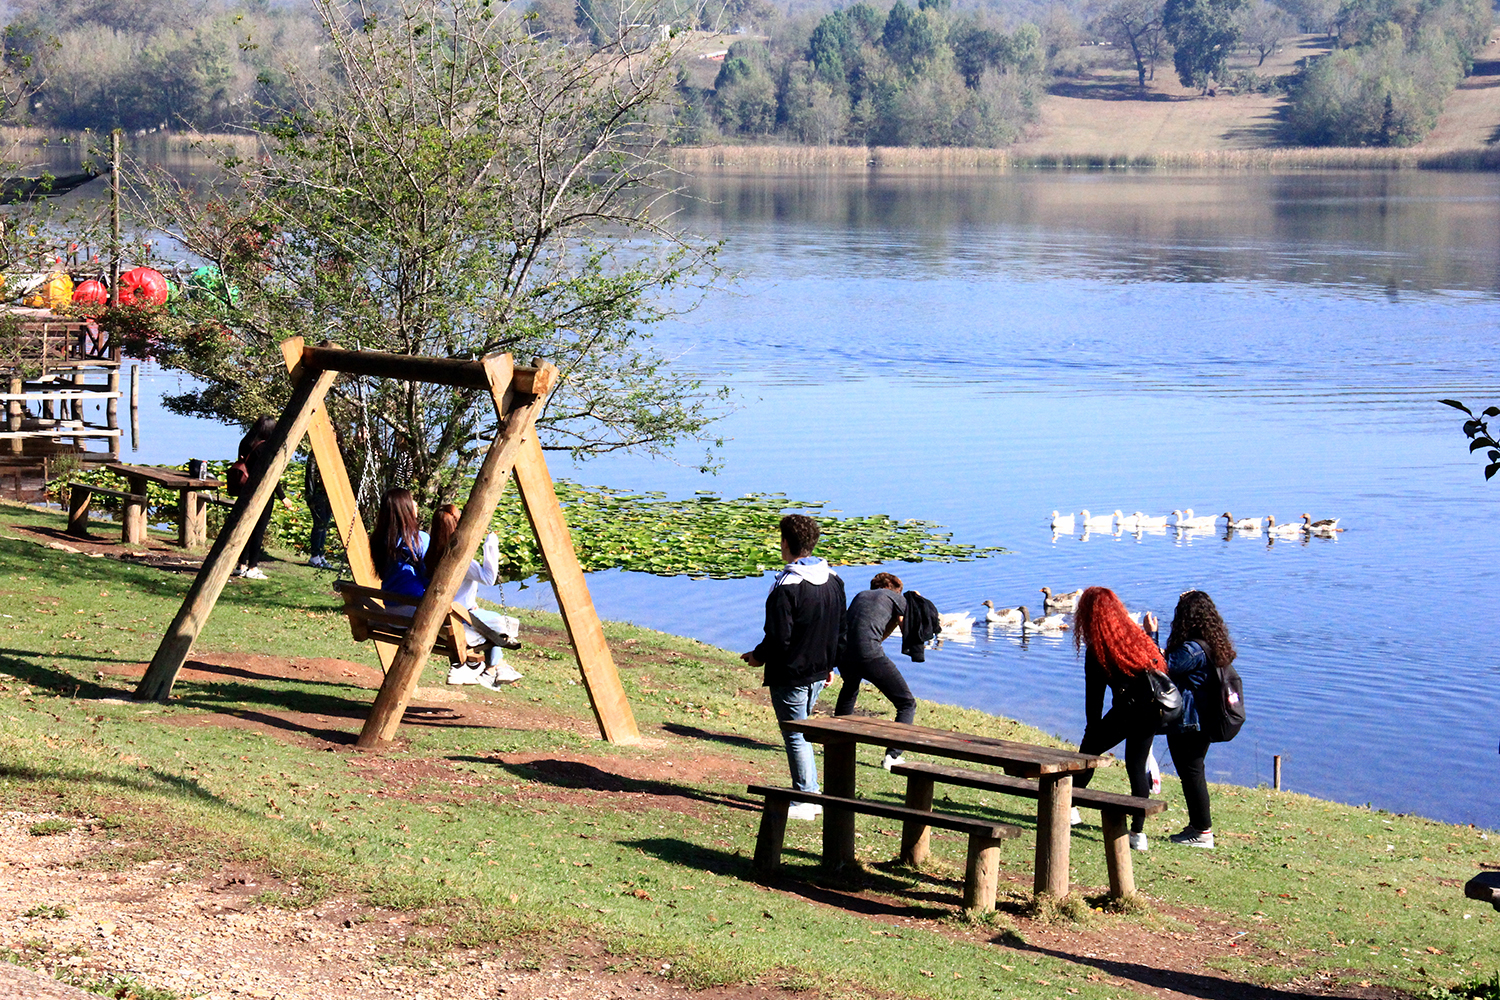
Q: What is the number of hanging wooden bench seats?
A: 1